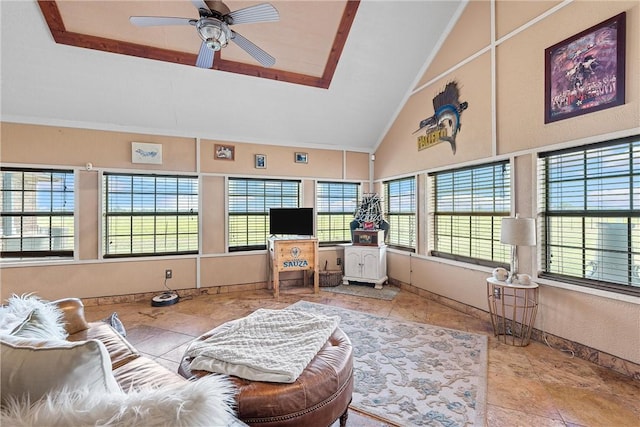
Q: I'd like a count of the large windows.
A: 7